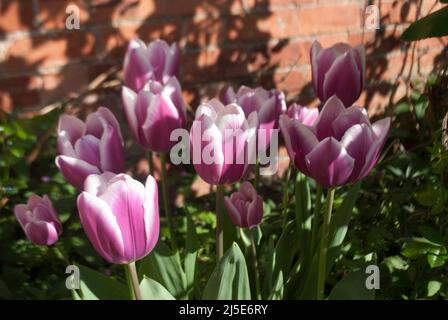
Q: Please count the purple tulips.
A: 11